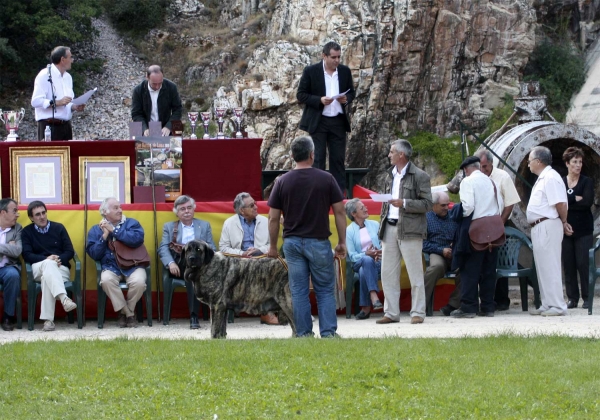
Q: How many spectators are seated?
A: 7